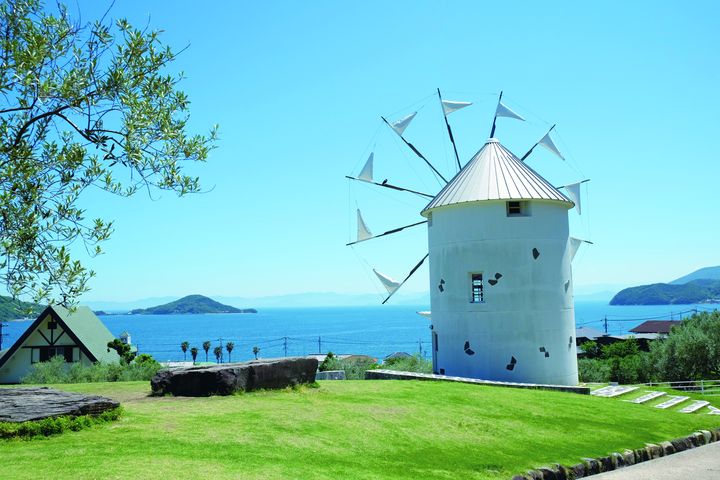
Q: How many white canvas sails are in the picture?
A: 10